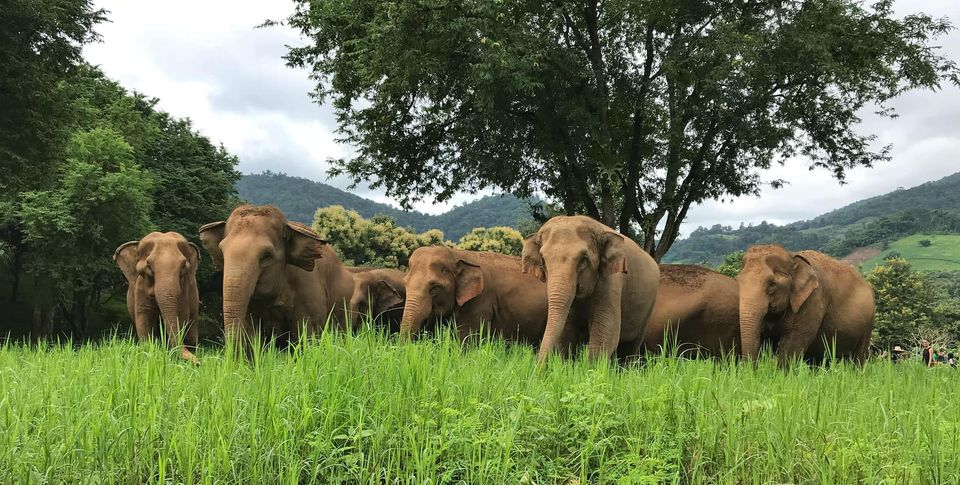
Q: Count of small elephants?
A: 1